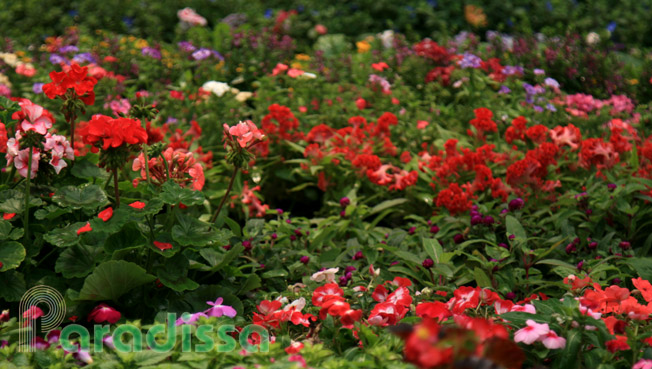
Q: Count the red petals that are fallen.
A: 5